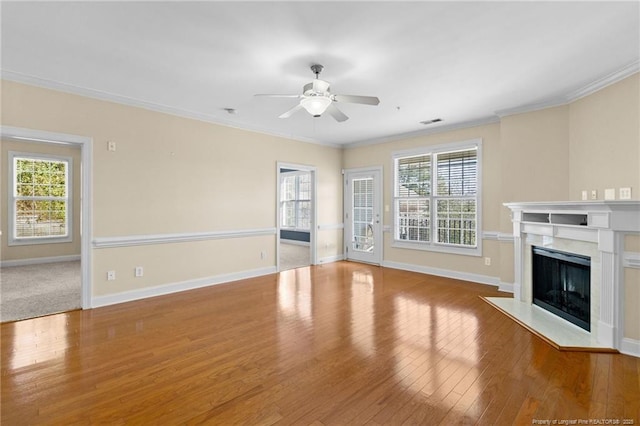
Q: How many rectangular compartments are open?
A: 2